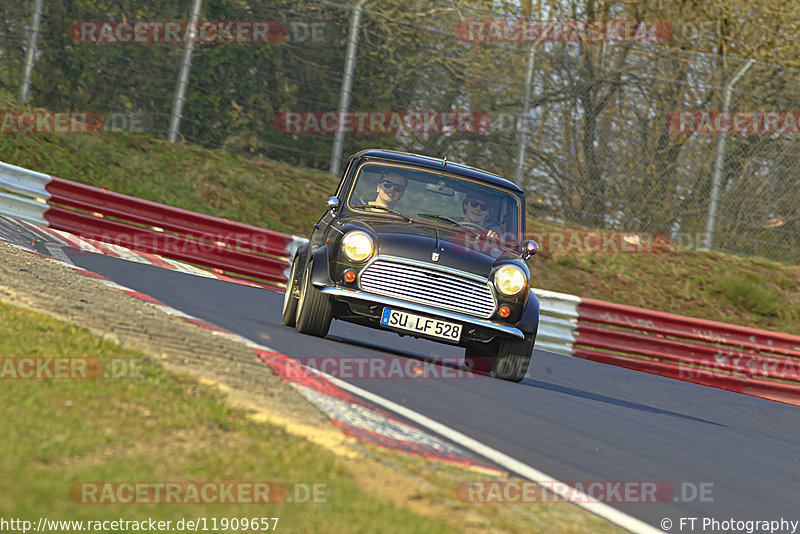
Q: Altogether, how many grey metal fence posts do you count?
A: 5